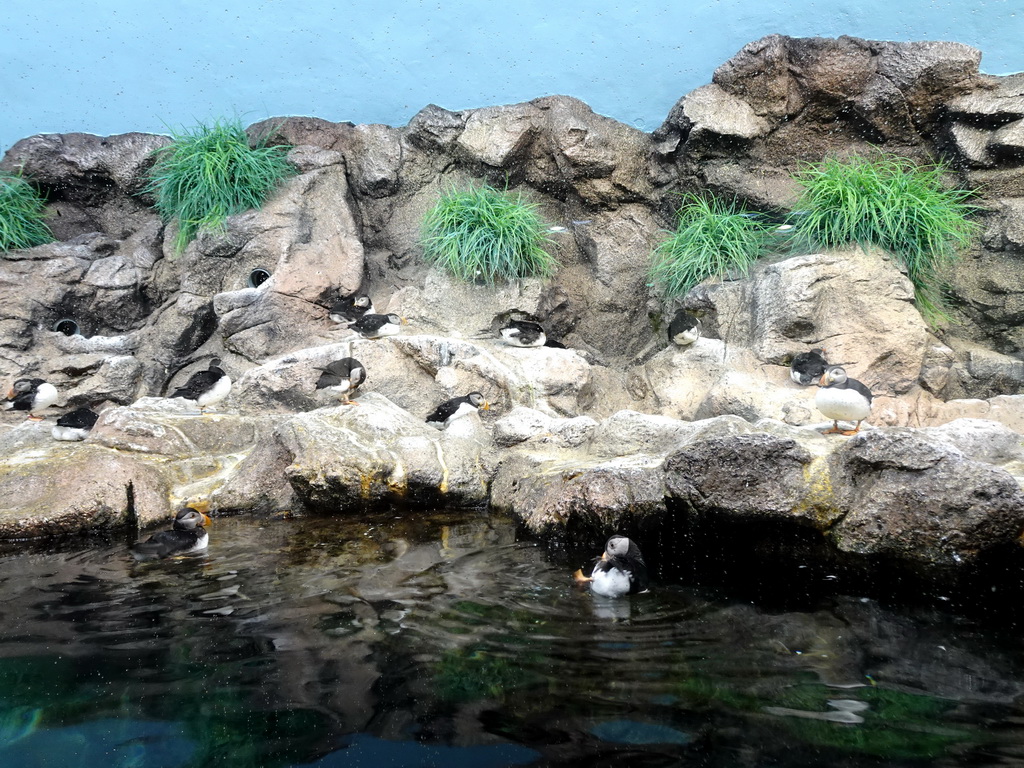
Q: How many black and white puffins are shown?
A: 13